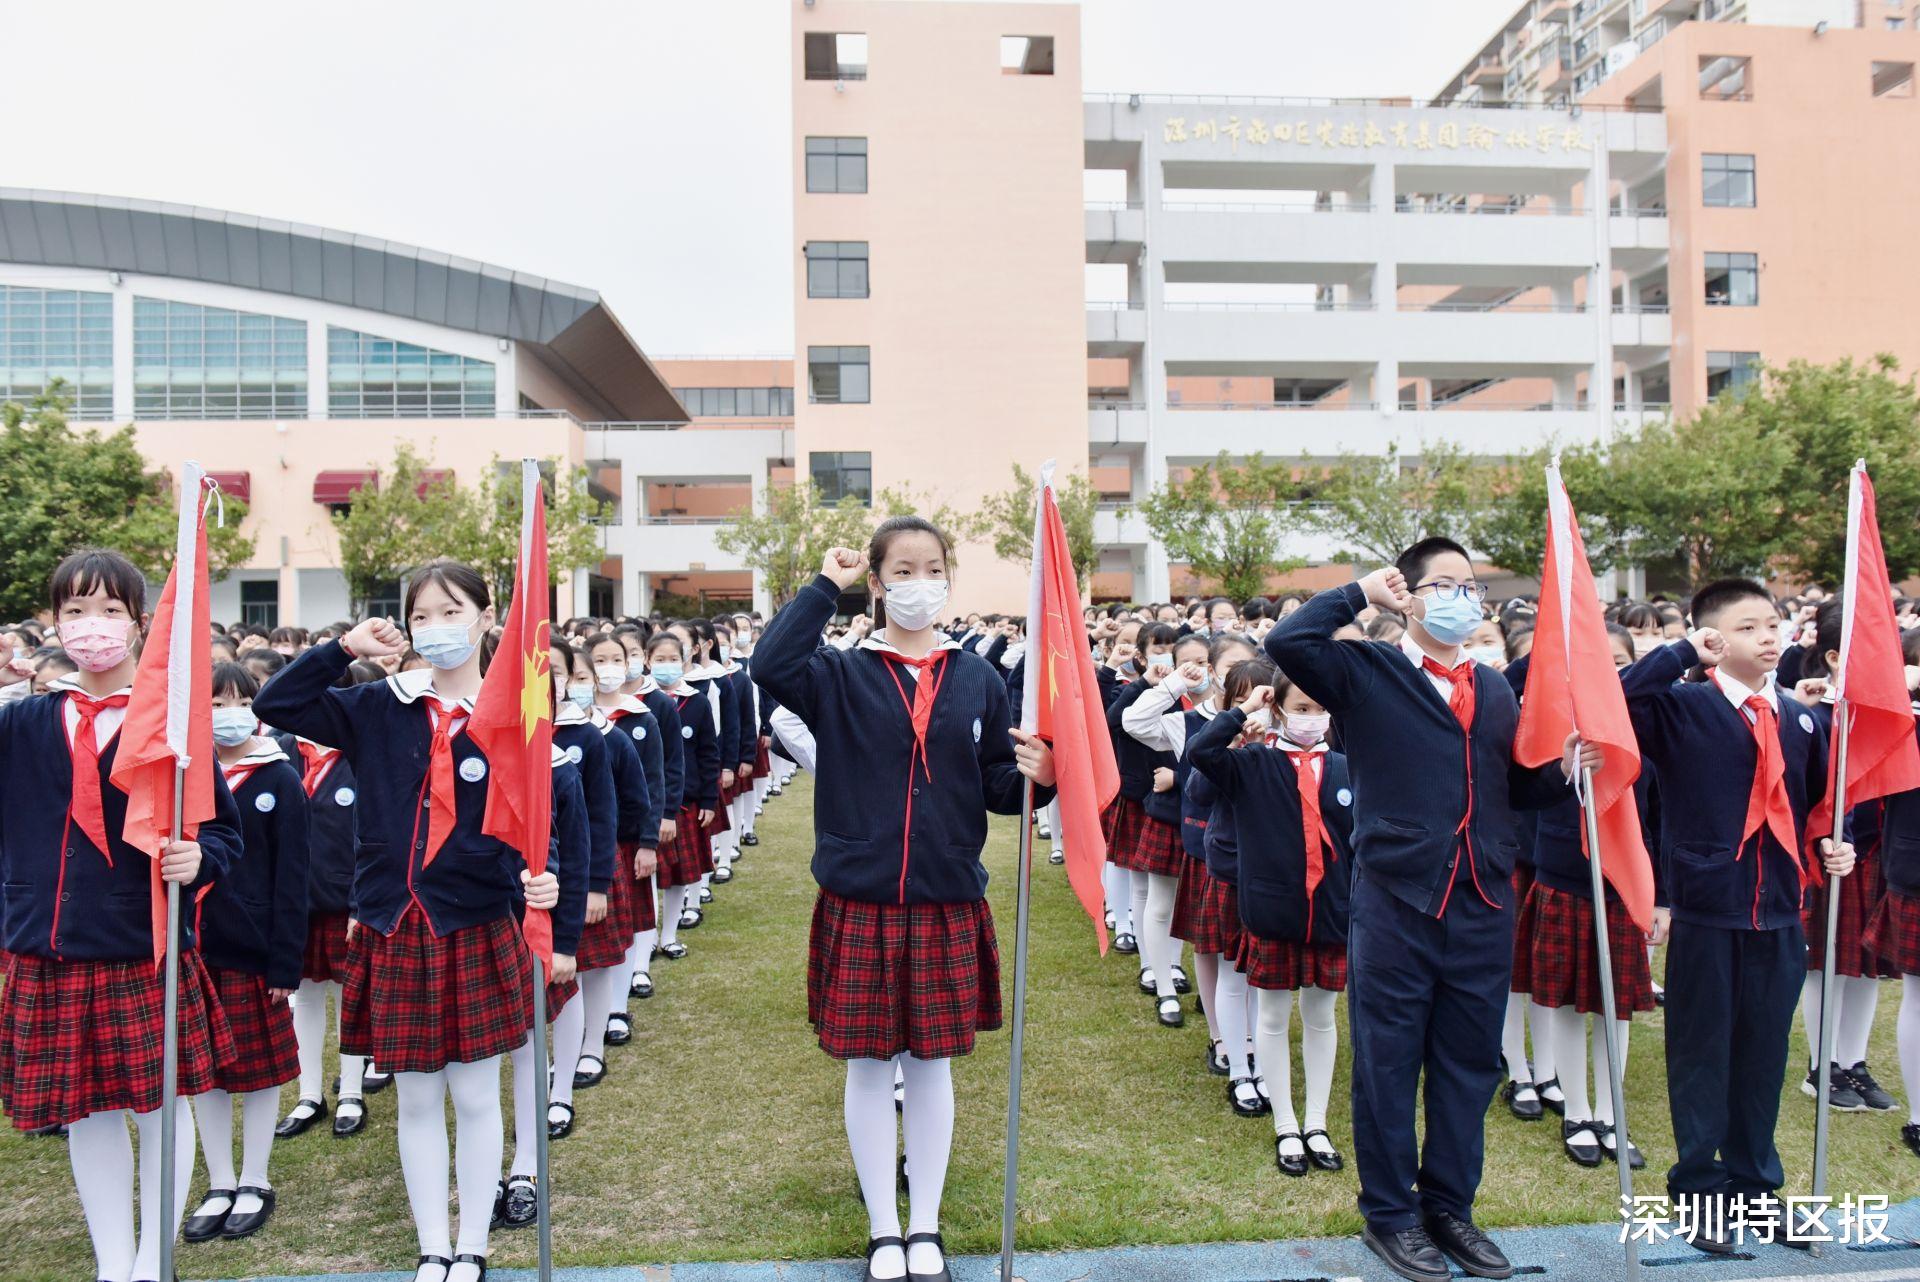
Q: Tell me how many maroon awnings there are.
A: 3